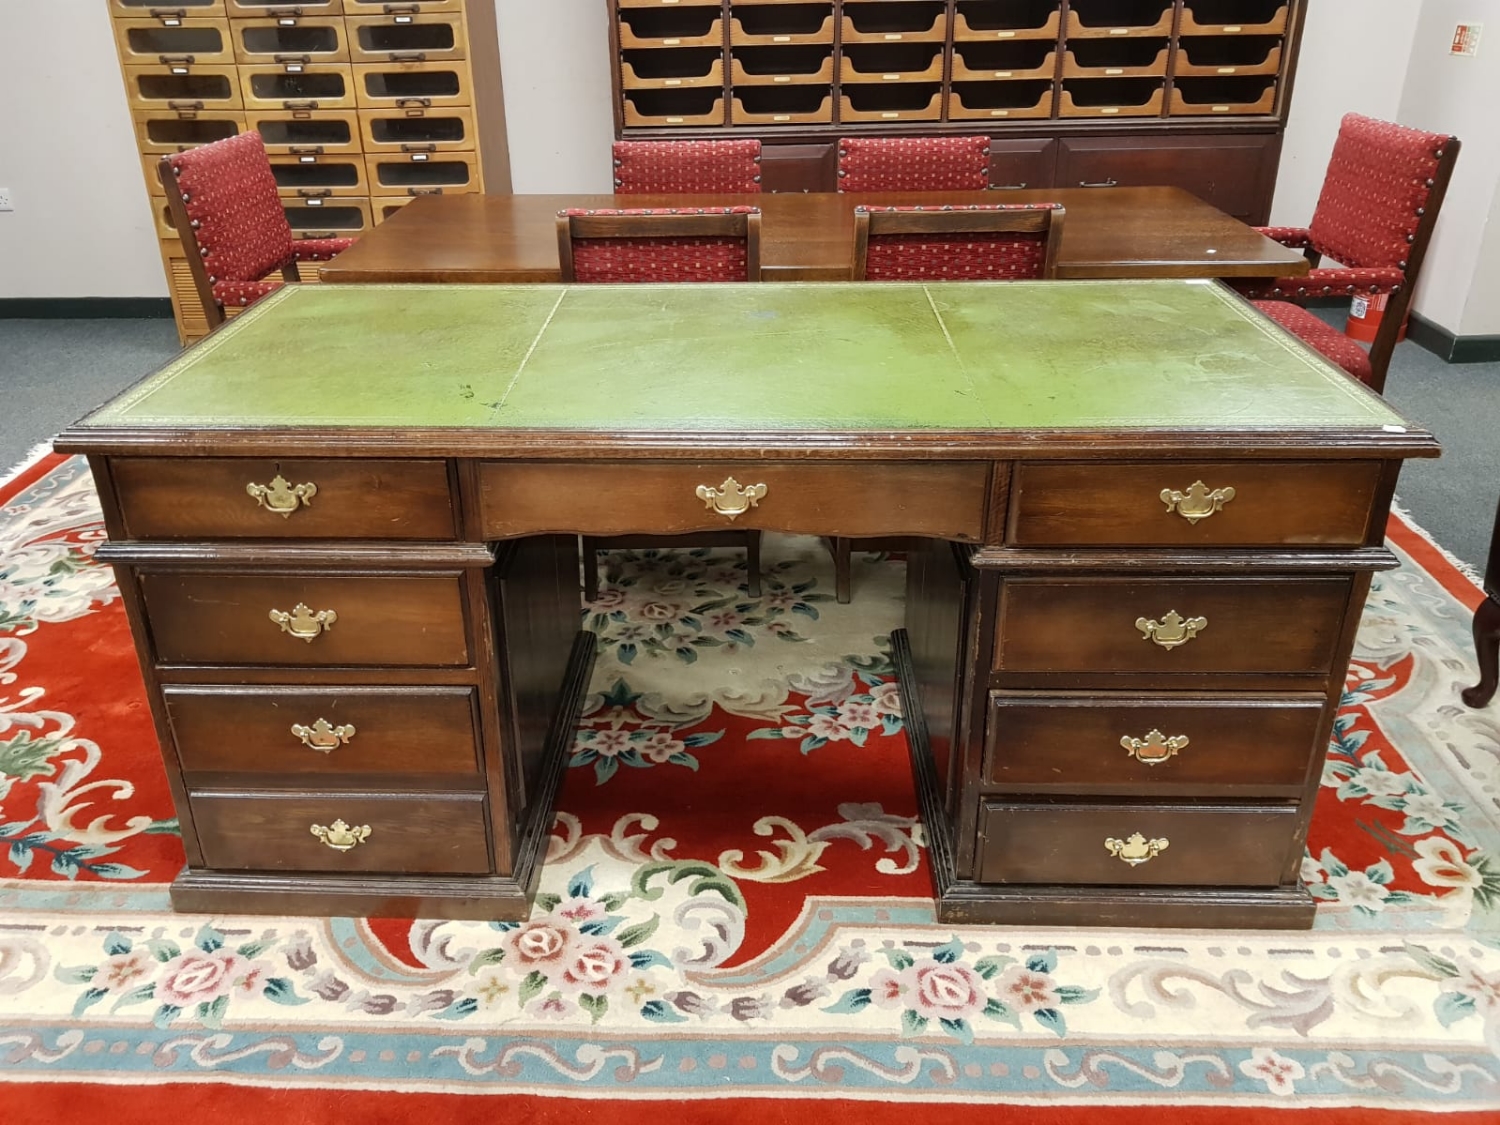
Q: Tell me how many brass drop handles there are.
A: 9